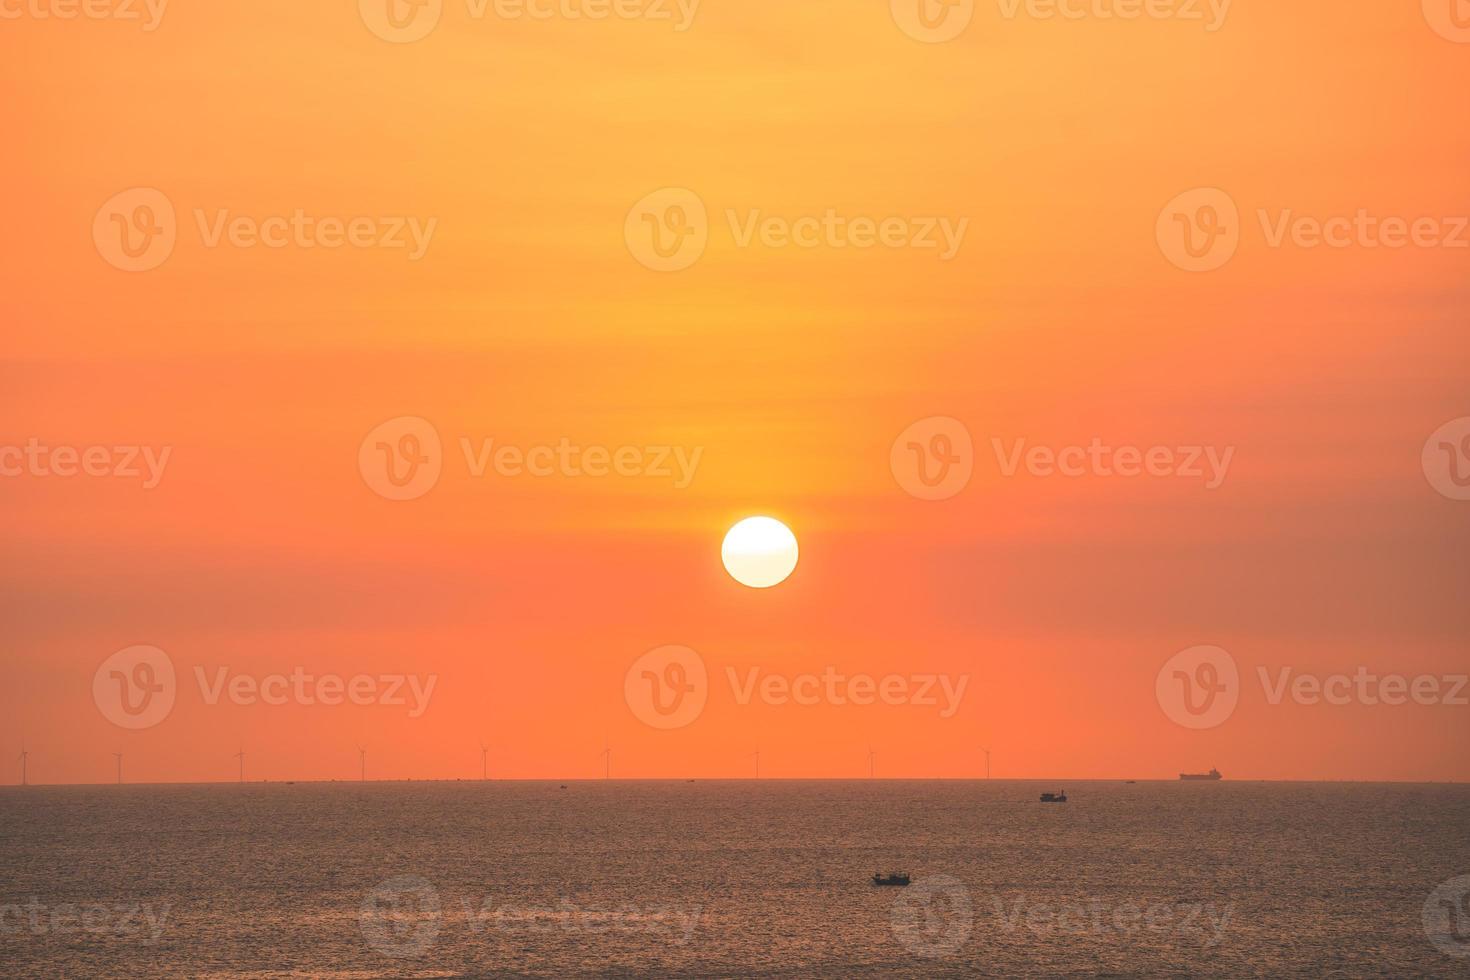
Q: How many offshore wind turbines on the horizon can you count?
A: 9